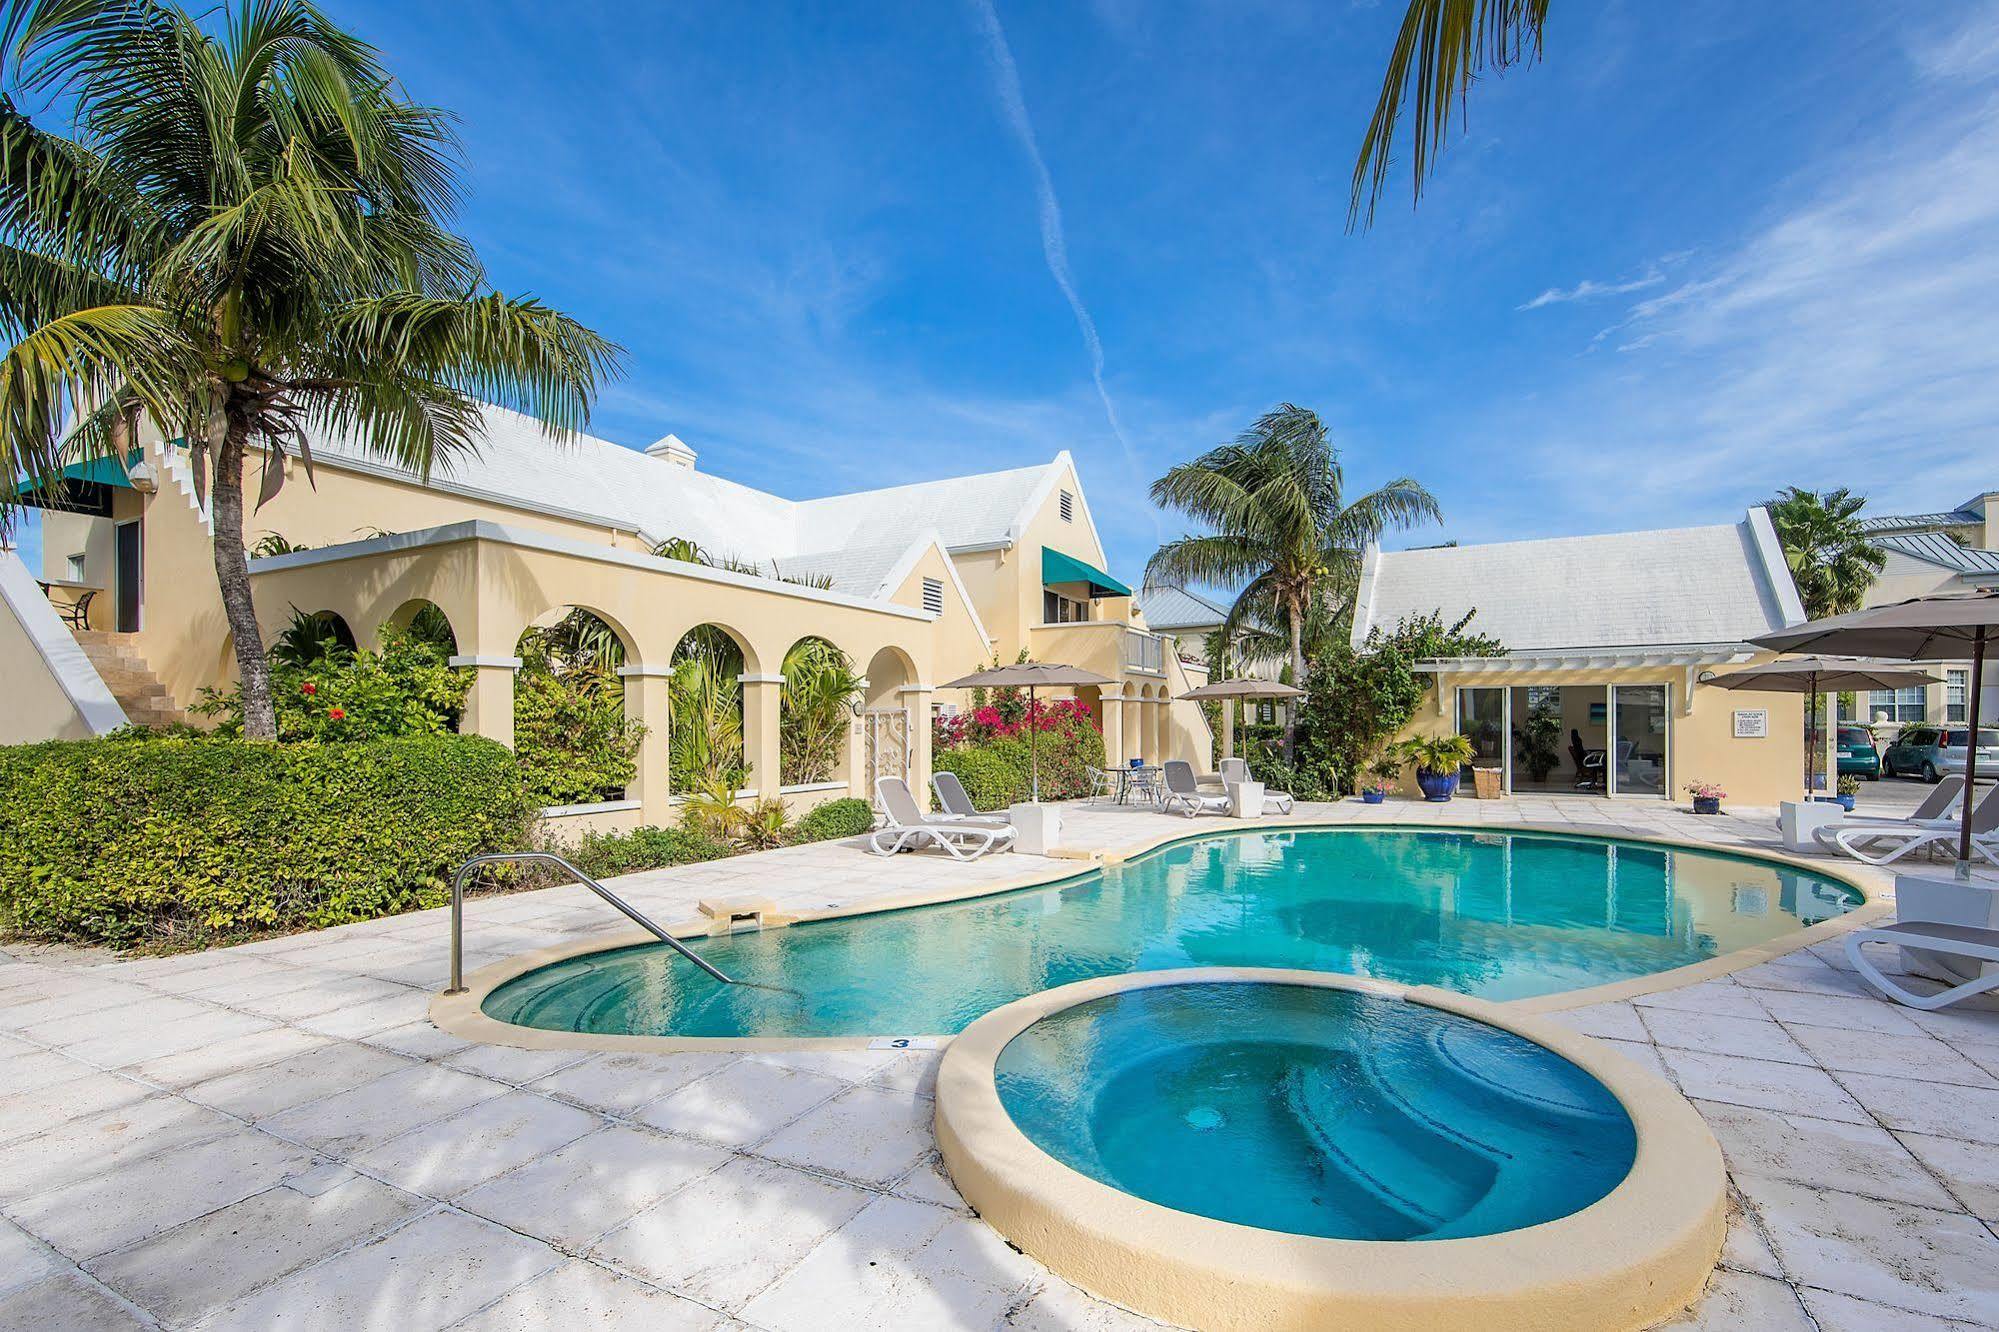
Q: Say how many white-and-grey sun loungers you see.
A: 7